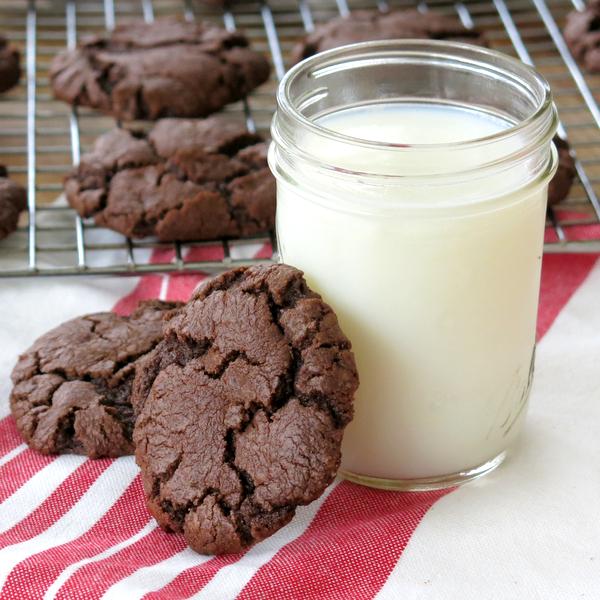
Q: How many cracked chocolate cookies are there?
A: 9